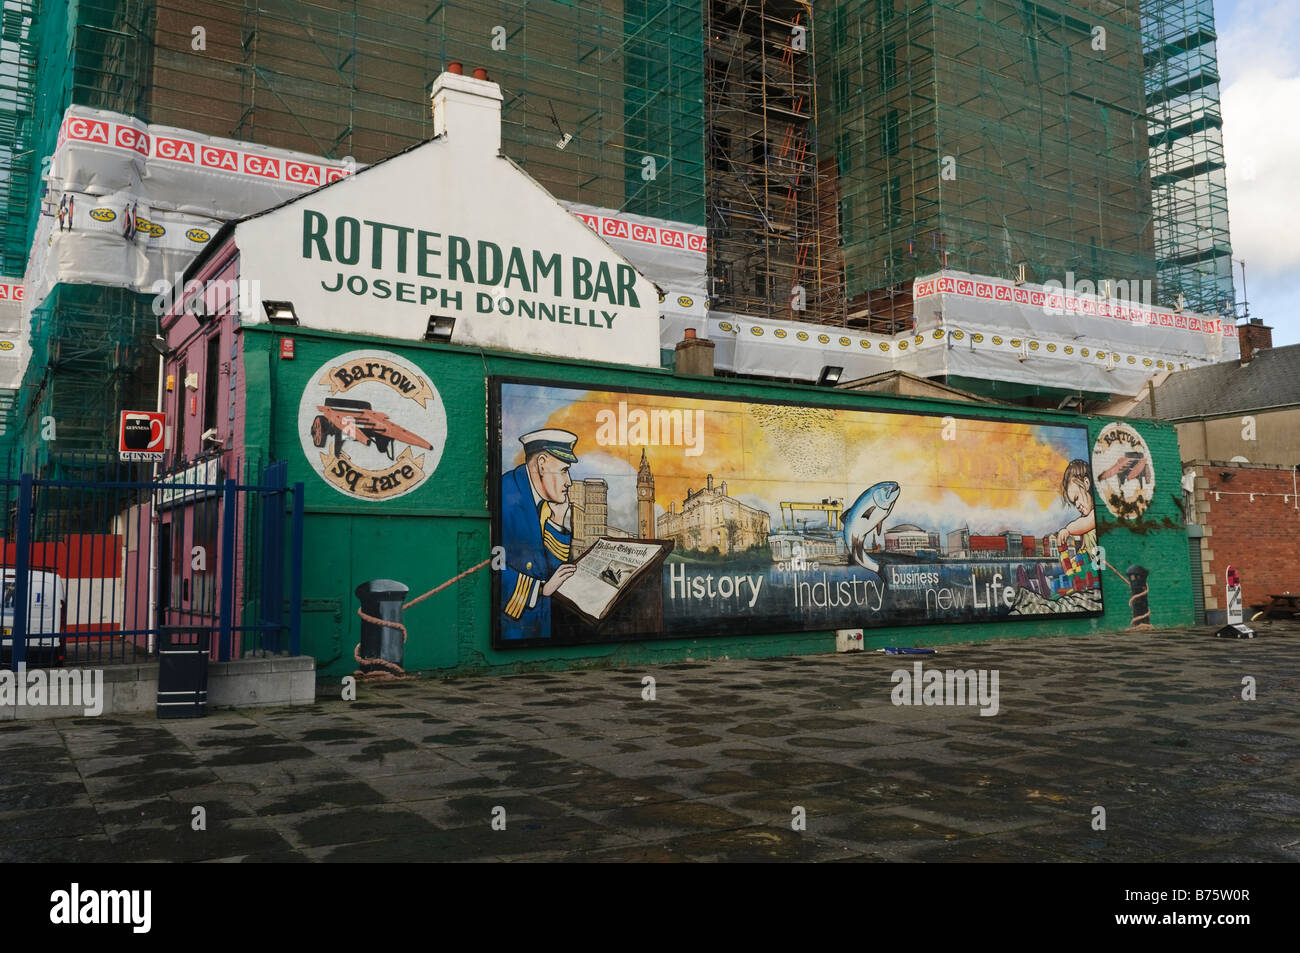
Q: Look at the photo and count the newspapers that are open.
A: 1